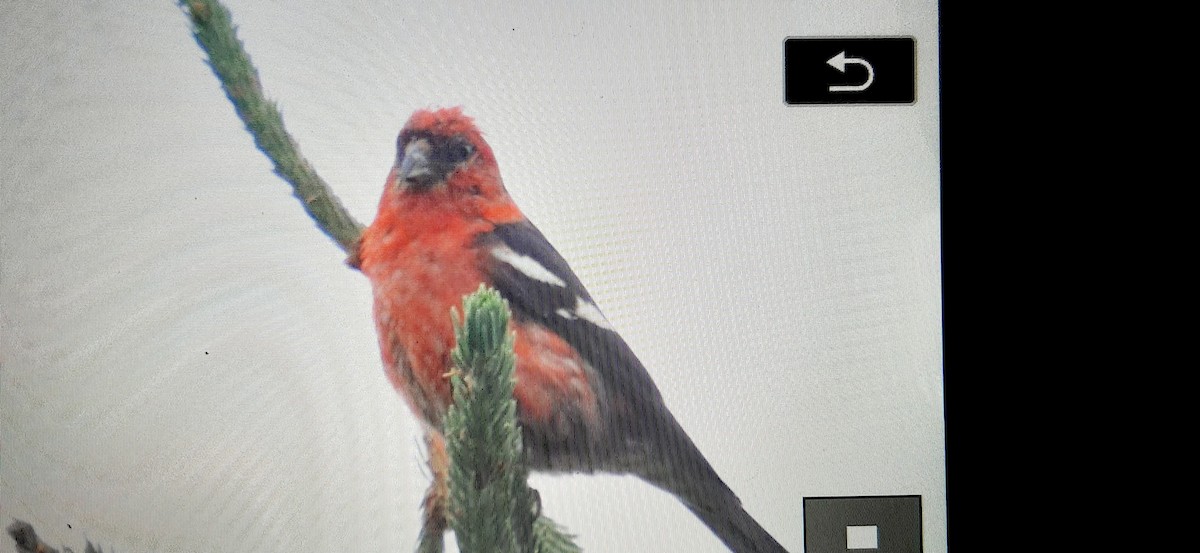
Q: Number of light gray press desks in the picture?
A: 0